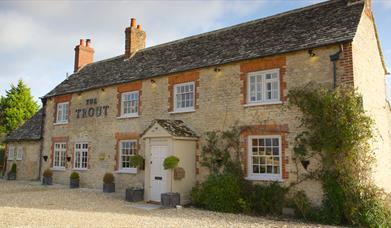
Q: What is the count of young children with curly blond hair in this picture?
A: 0